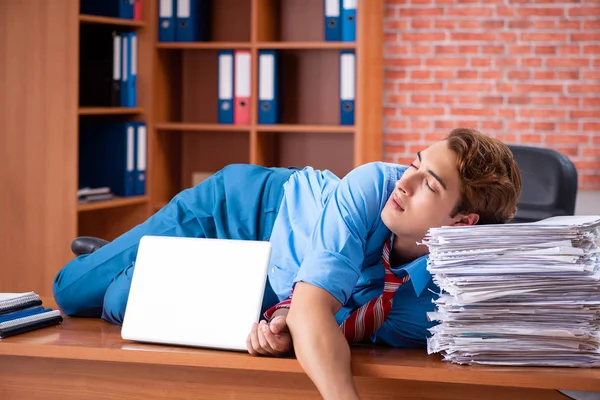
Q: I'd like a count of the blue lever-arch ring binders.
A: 12